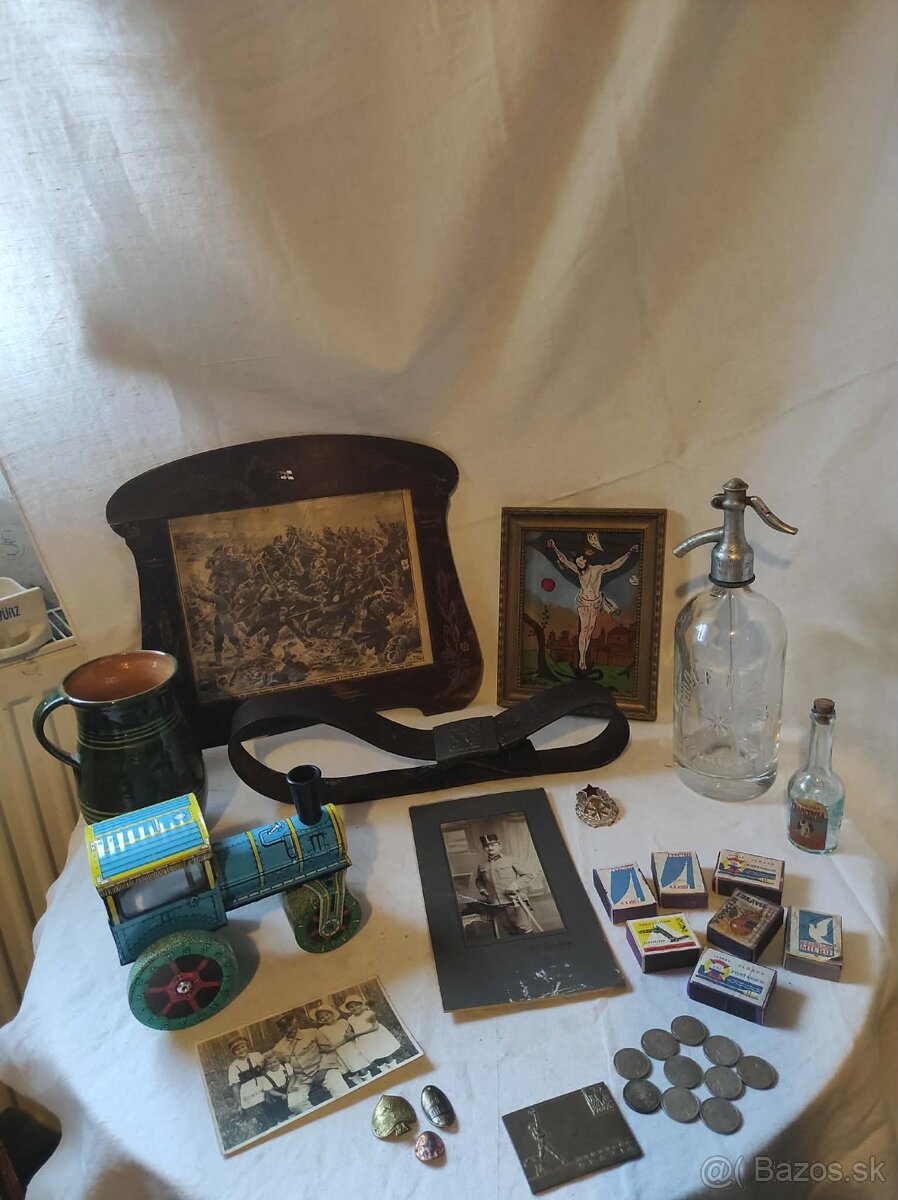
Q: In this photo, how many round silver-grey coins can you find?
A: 10